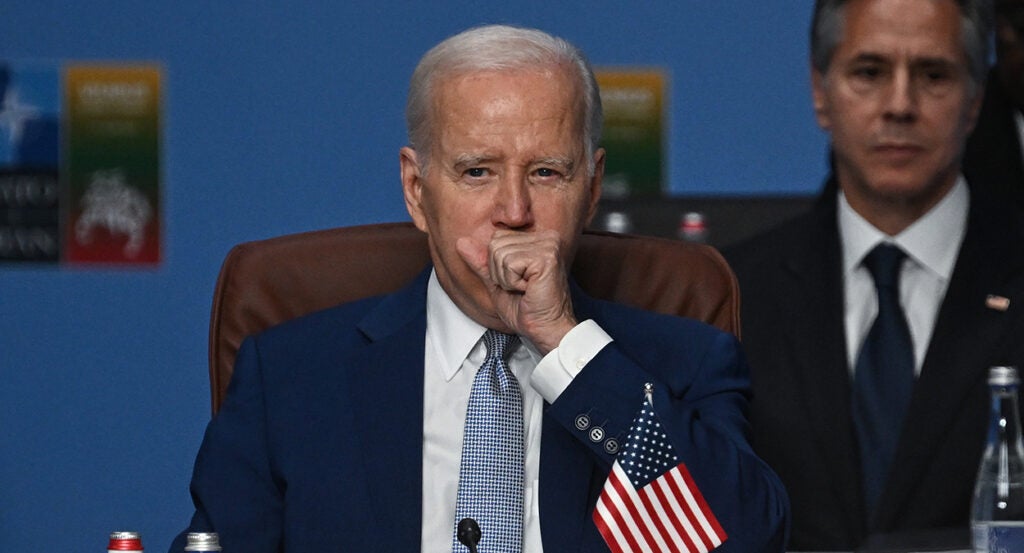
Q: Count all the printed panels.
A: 3